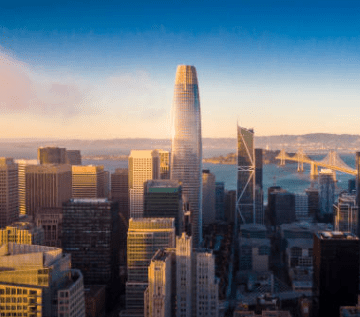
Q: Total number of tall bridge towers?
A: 3